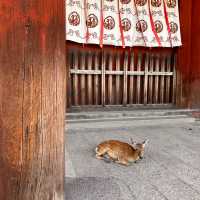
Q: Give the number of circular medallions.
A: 12